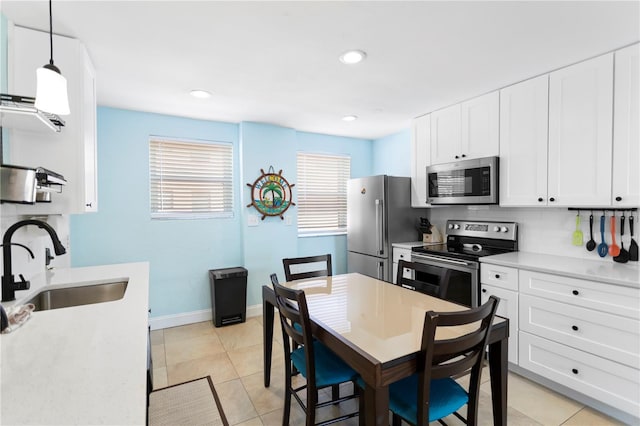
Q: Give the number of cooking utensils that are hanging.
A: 6